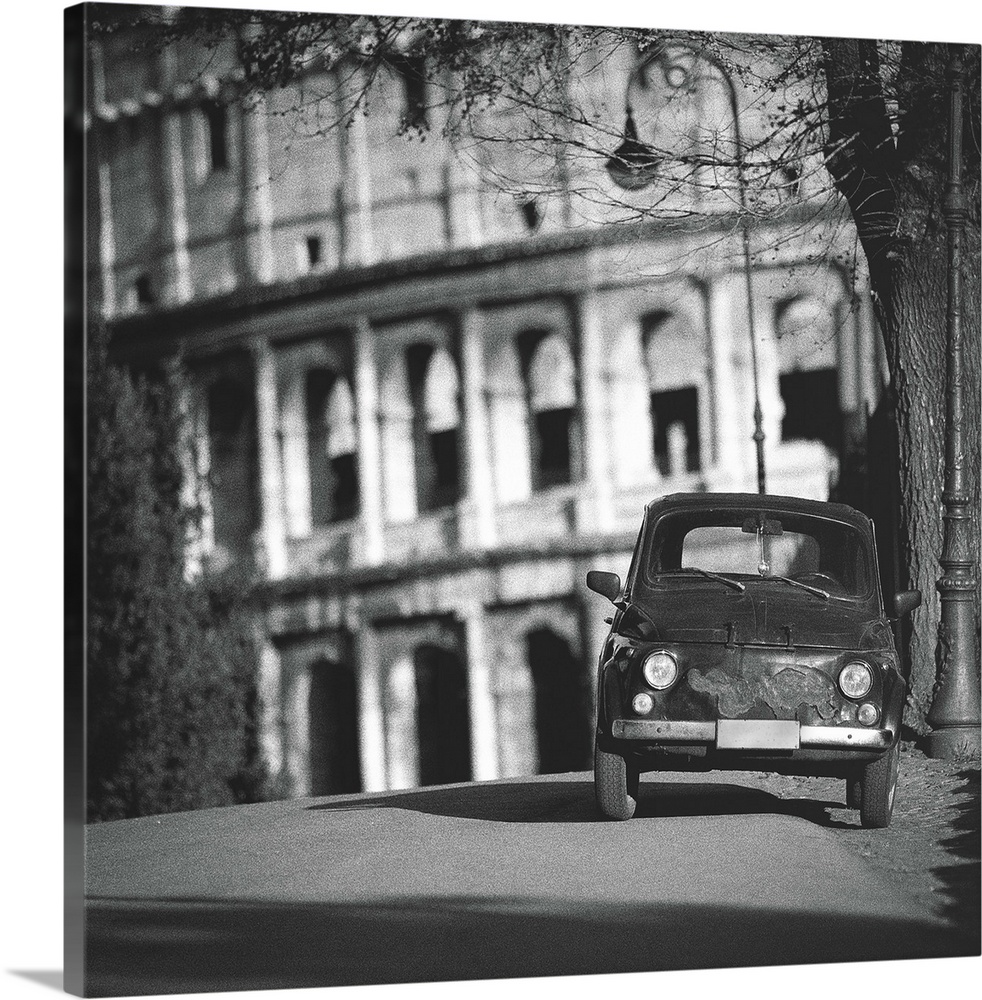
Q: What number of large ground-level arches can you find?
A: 3